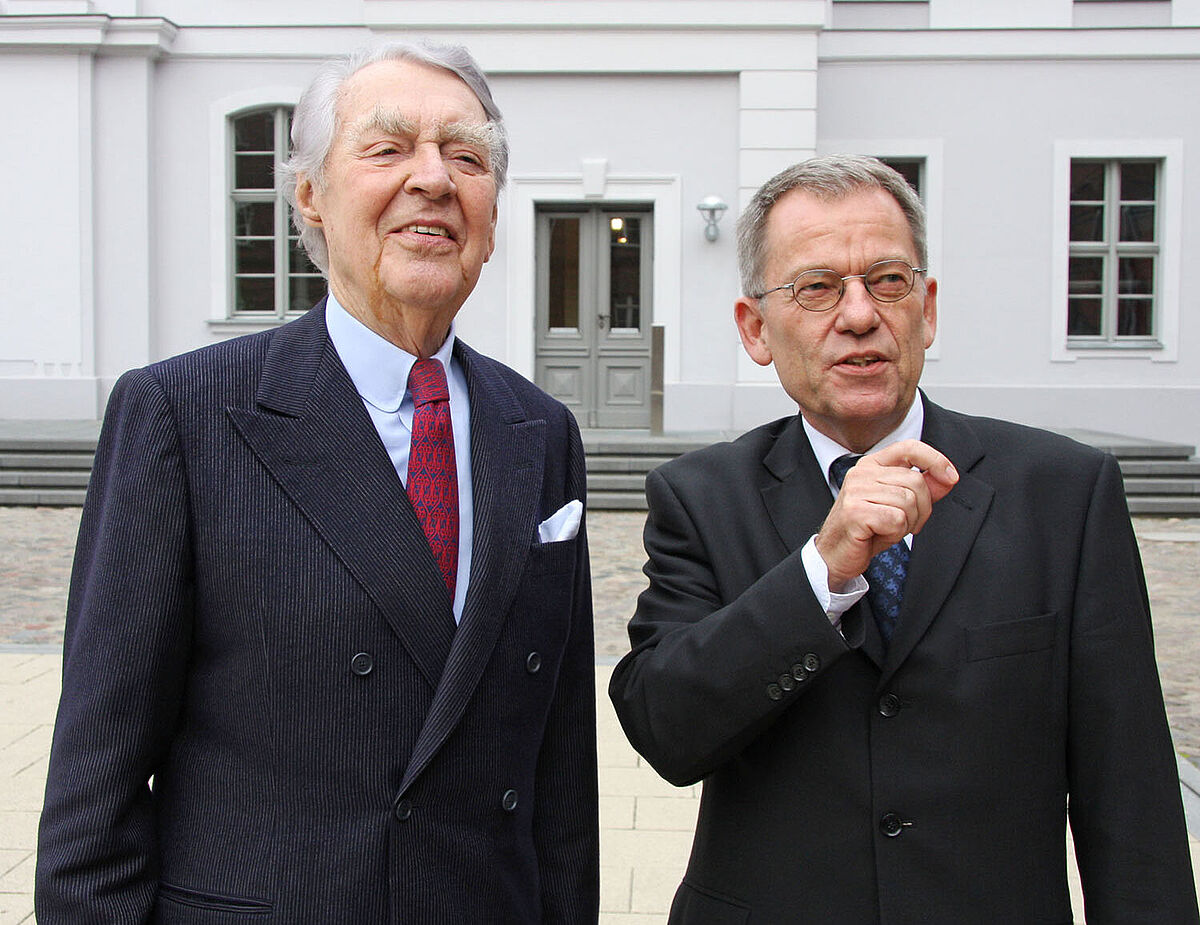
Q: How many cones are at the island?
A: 0